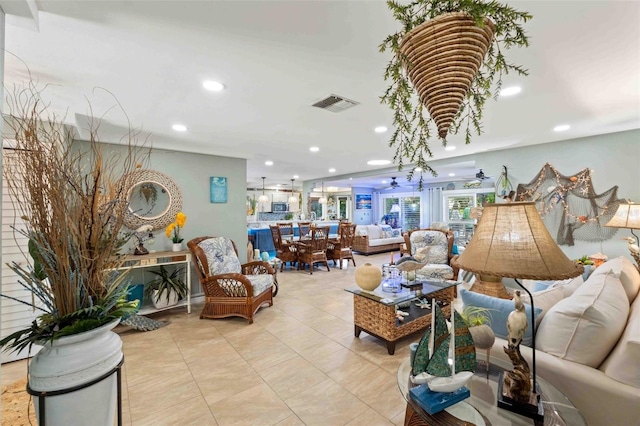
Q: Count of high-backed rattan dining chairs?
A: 6